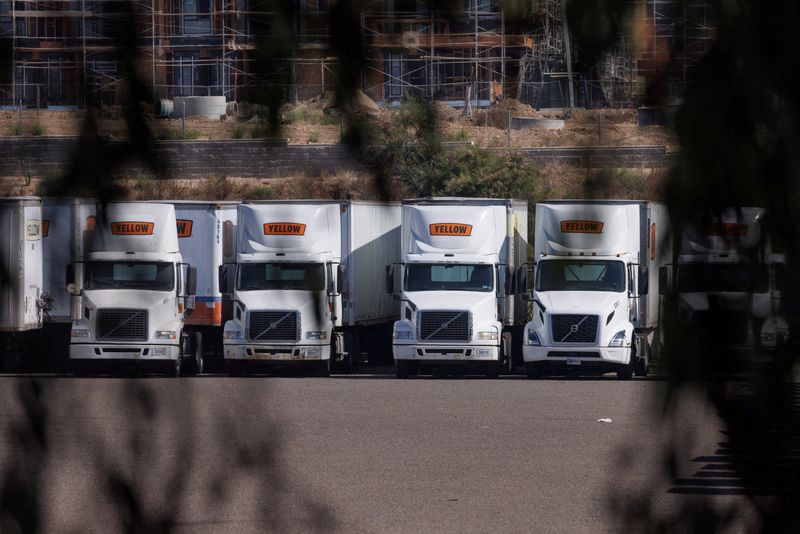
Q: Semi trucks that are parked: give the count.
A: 5